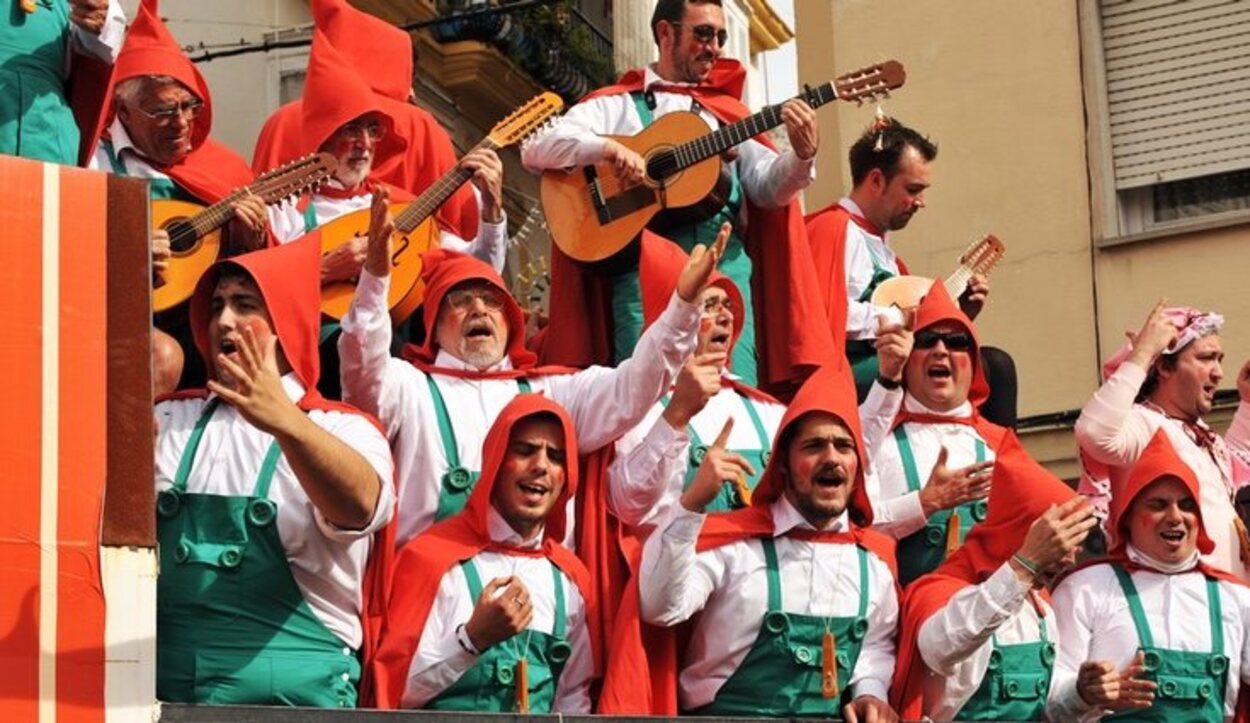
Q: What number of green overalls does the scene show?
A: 13